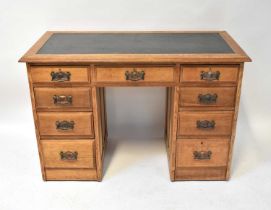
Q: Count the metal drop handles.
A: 9